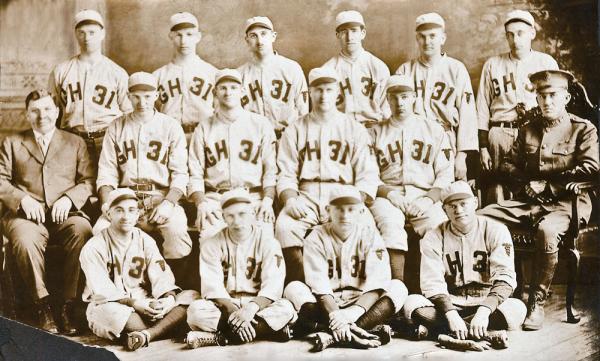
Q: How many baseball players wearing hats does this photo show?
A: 14